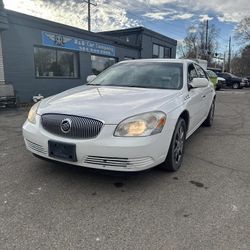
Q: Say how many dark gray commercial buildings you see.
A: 1